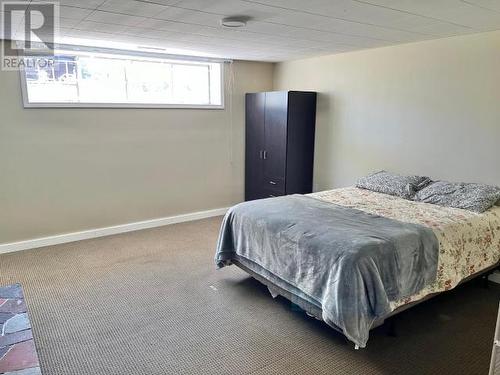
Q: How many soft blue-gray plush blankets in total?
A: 1